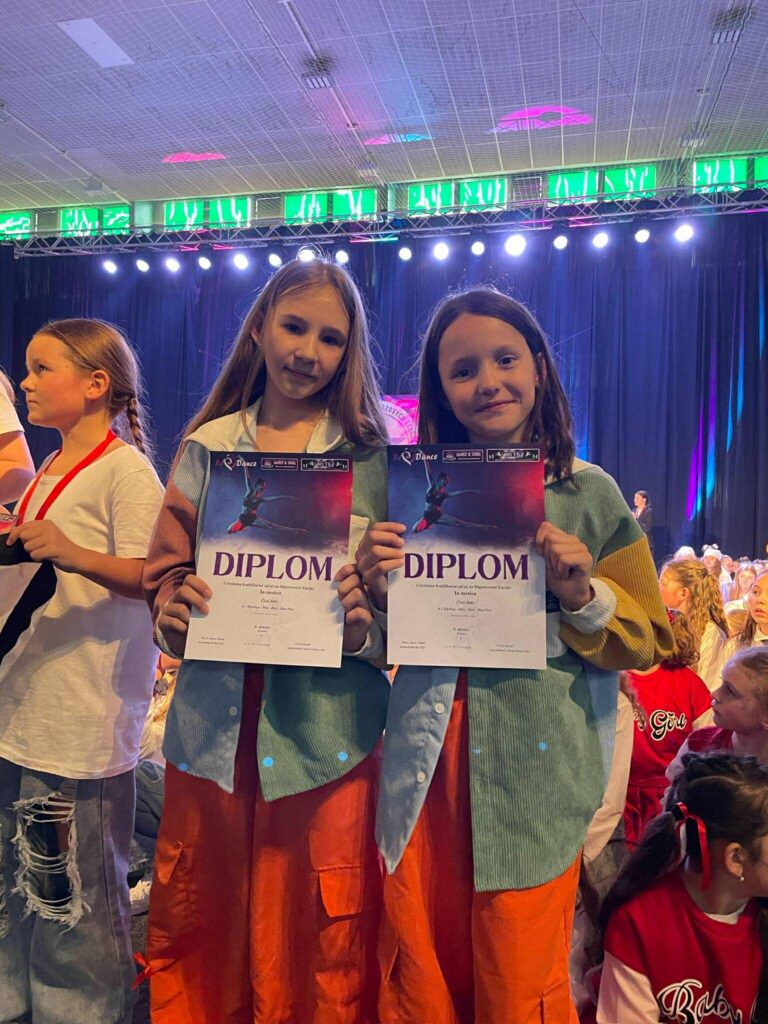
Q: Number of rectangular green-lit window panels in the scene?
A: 13